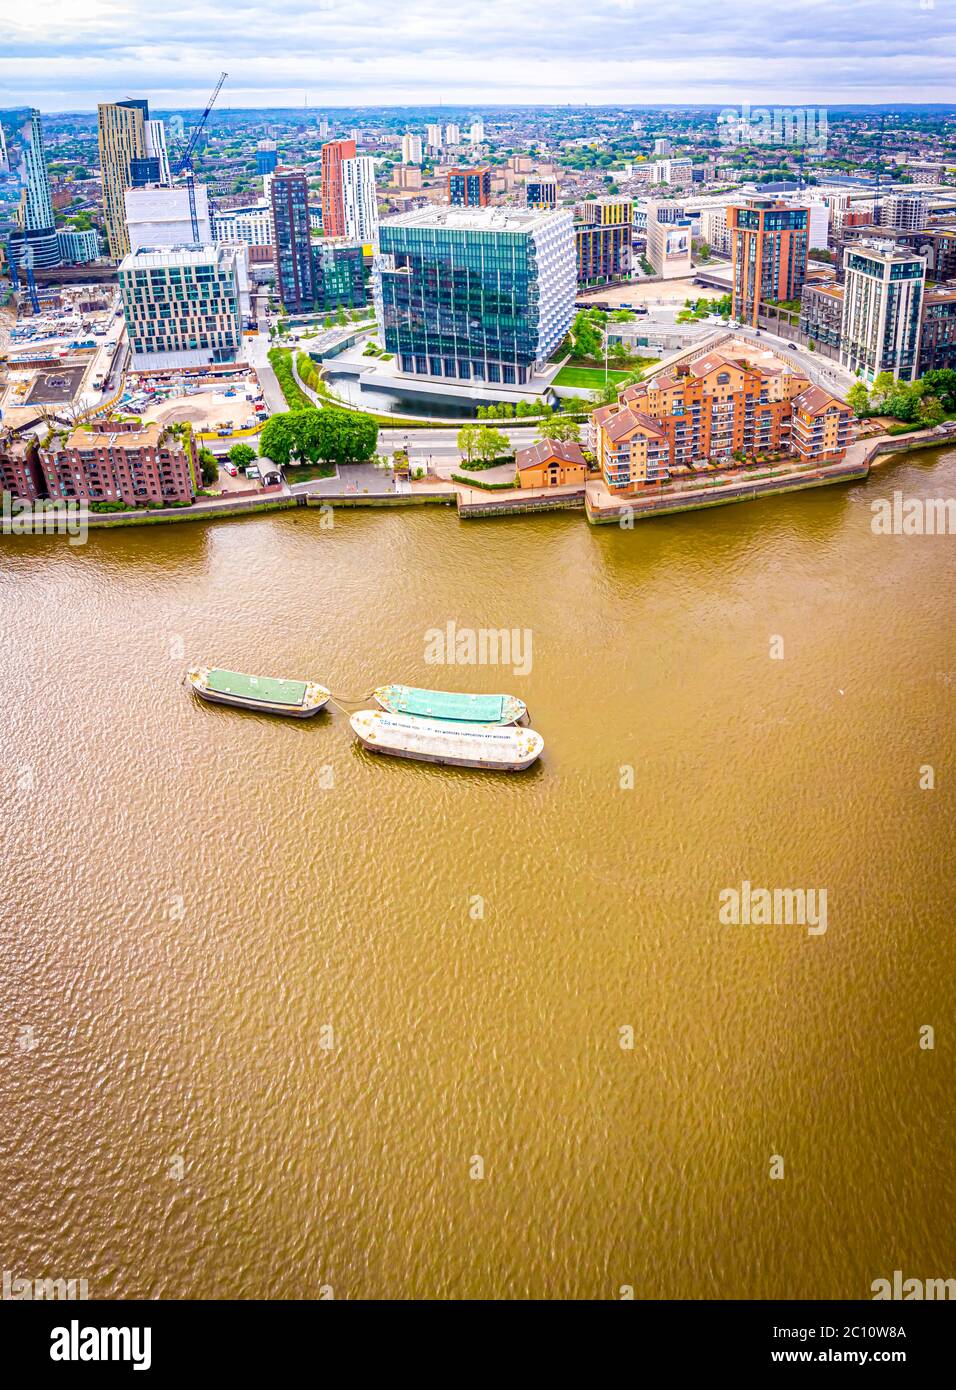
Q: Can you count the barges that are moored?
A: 3